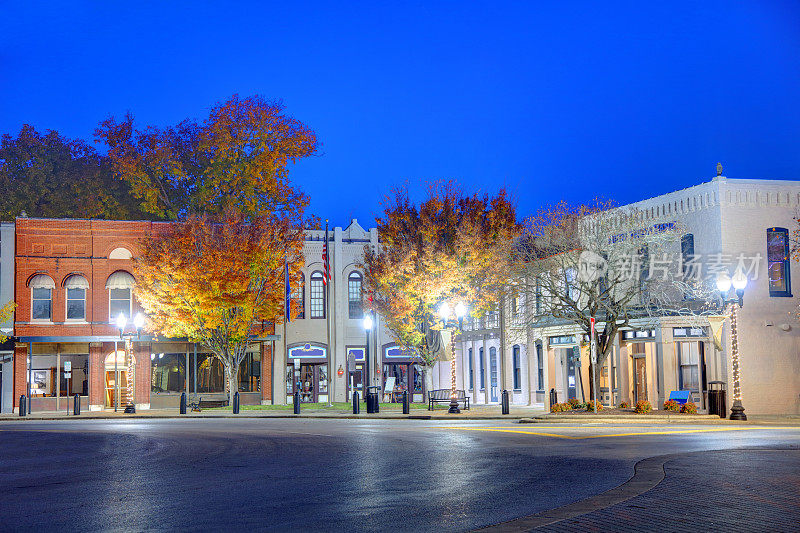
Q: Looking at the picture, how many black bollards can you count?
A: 9